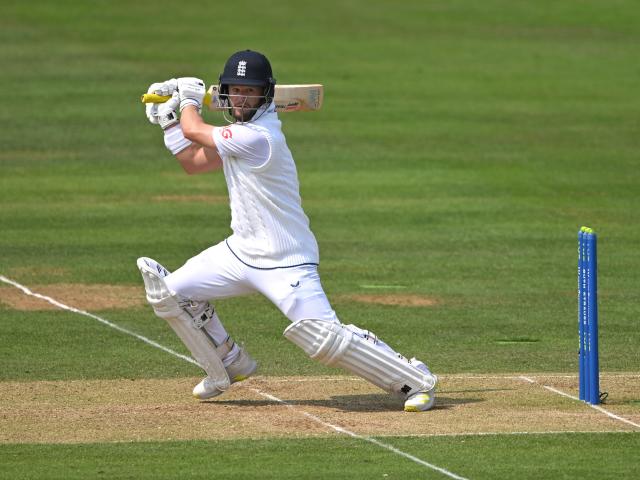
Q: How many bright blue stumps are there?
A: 3